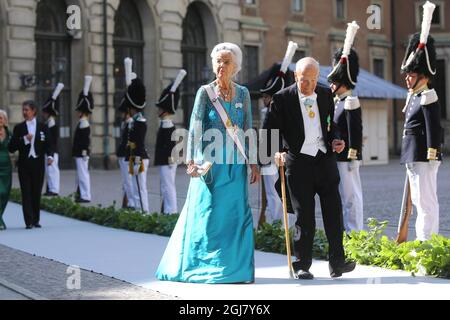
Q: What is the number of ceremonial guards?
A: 8